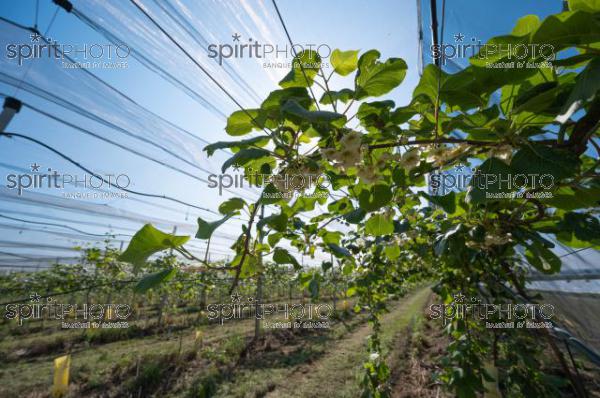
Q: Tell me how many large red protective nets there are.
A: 0